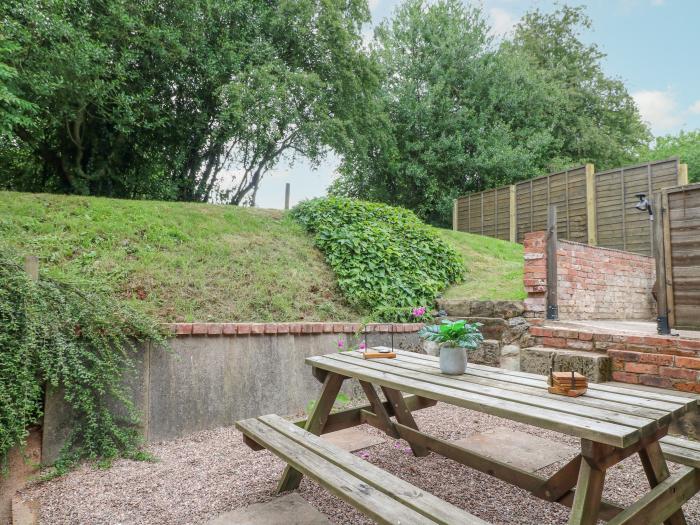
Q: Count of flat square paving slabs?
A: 3